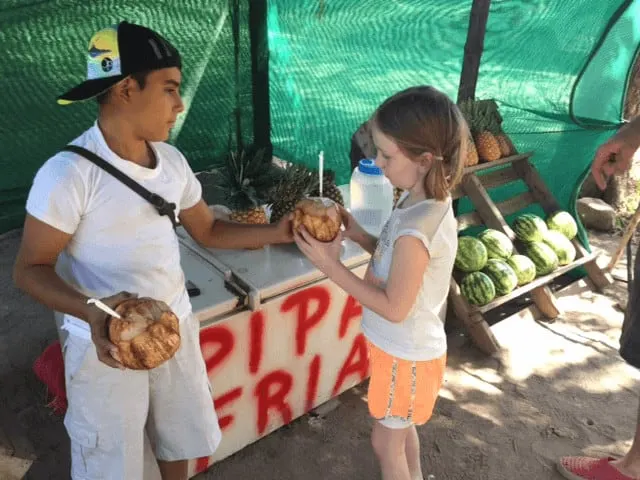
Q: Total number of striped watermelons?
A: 9